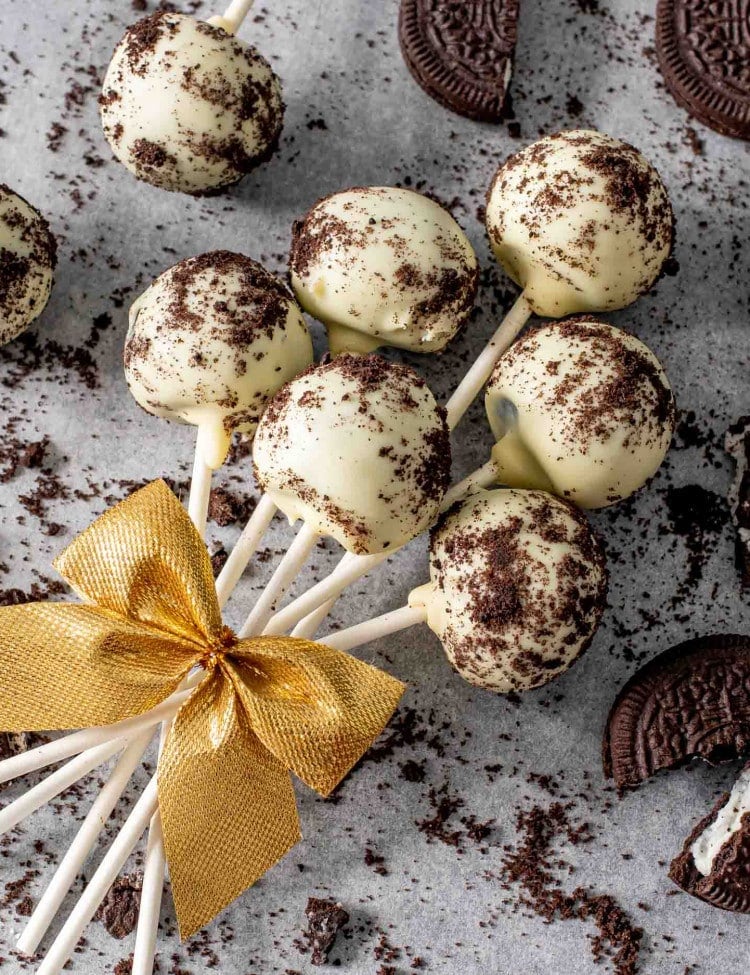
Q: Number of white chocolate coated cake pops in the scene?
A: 8